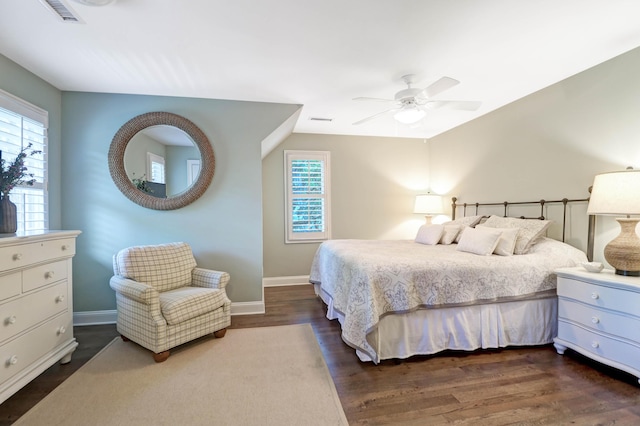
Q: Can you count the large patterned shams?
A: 2